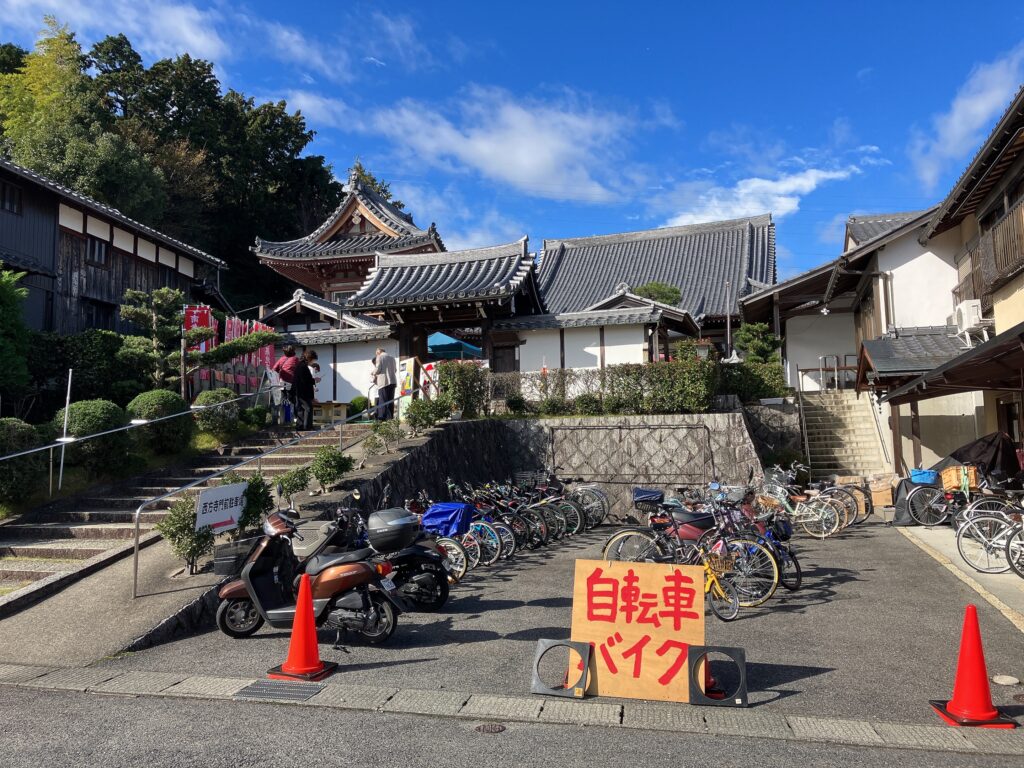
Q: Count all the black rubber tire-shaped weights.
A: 2